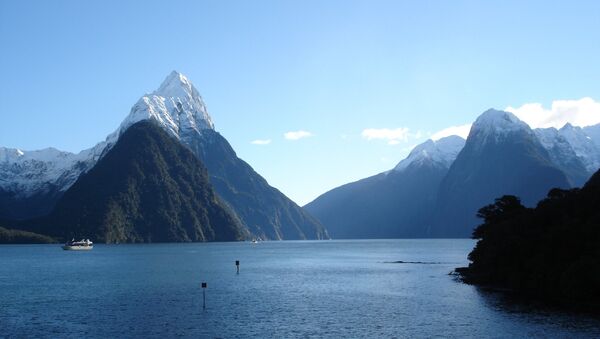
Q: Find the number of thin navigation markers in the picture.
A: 2